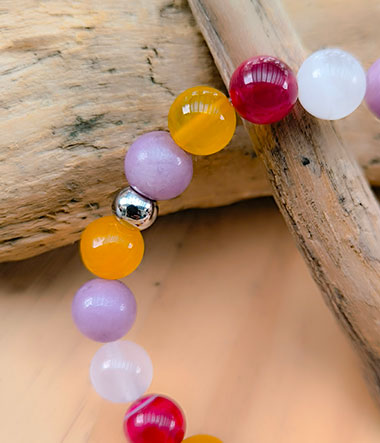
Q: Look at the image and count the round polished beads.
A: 11